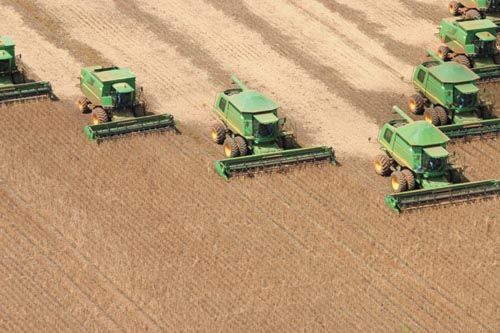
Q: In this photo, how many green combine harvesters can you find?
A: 7